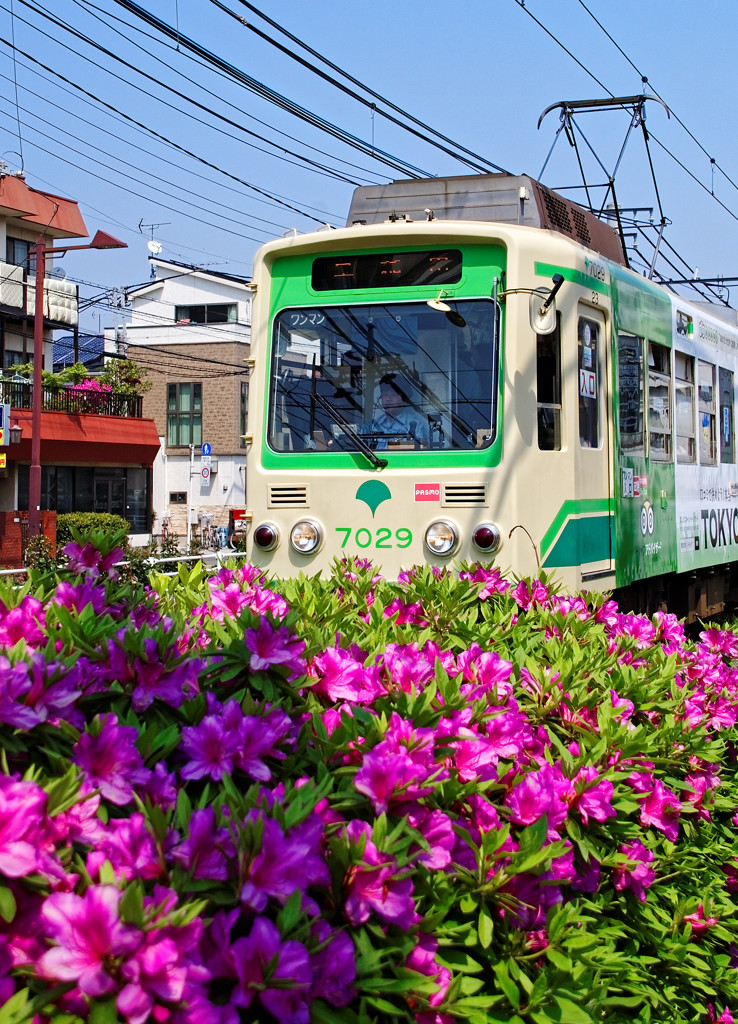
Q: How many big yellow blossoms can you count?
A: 0